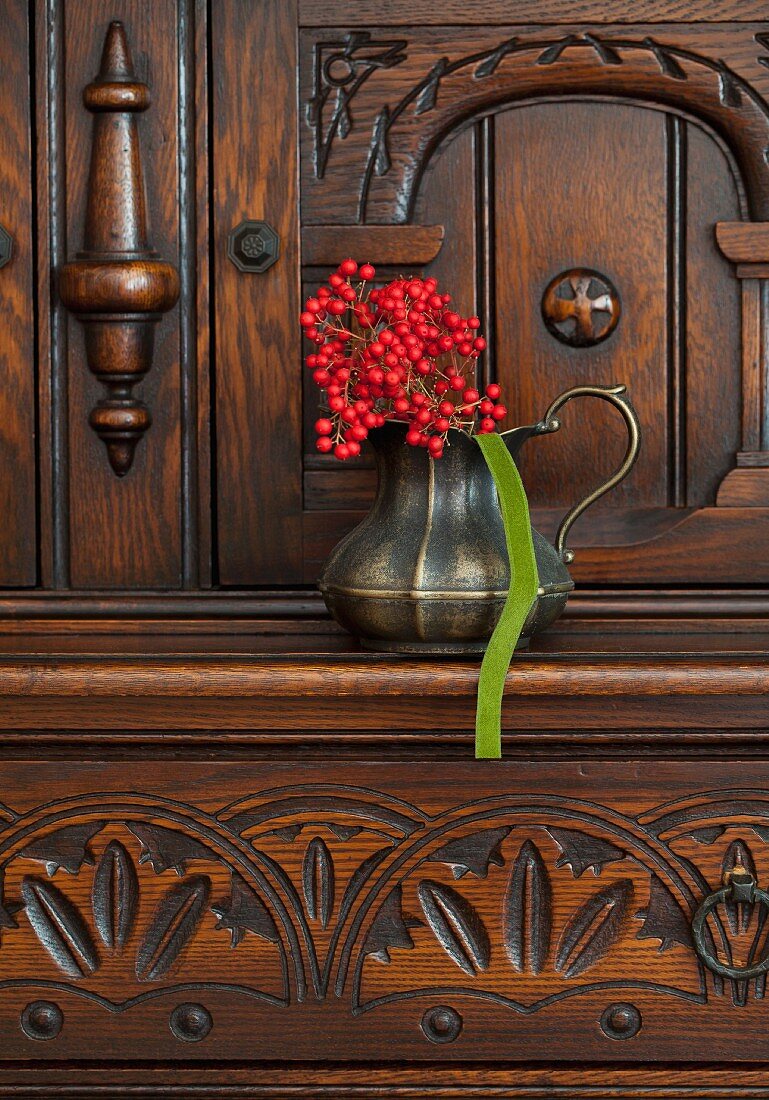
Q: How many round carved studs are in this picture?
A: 4